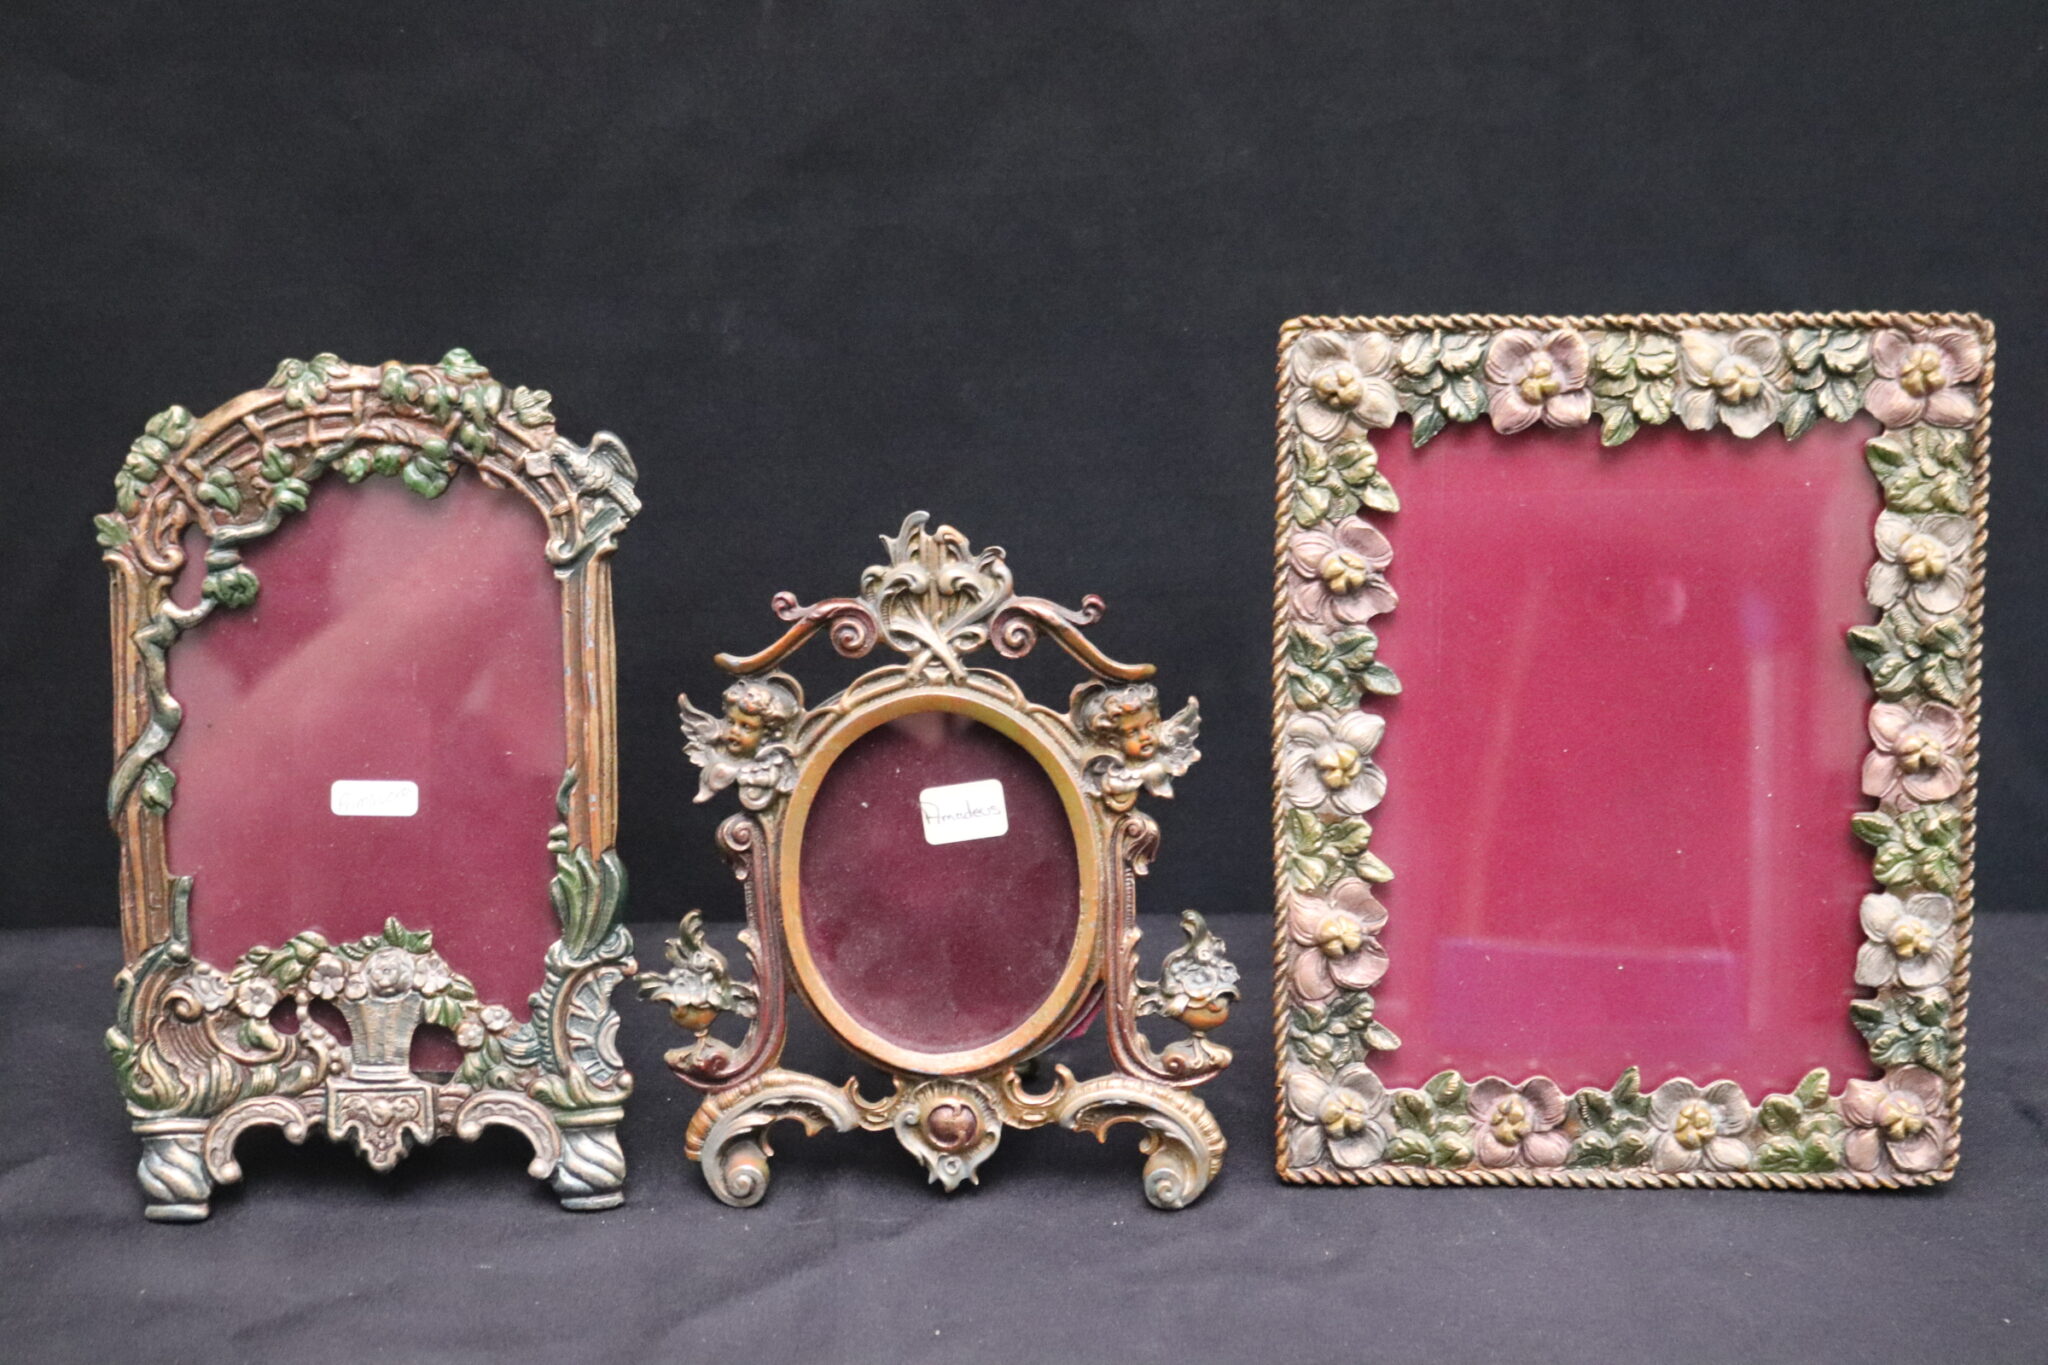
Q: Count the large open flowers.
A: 14